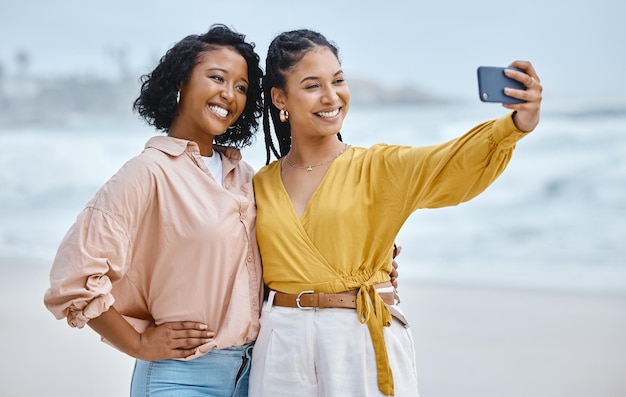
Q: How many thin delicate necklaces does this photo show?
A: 1